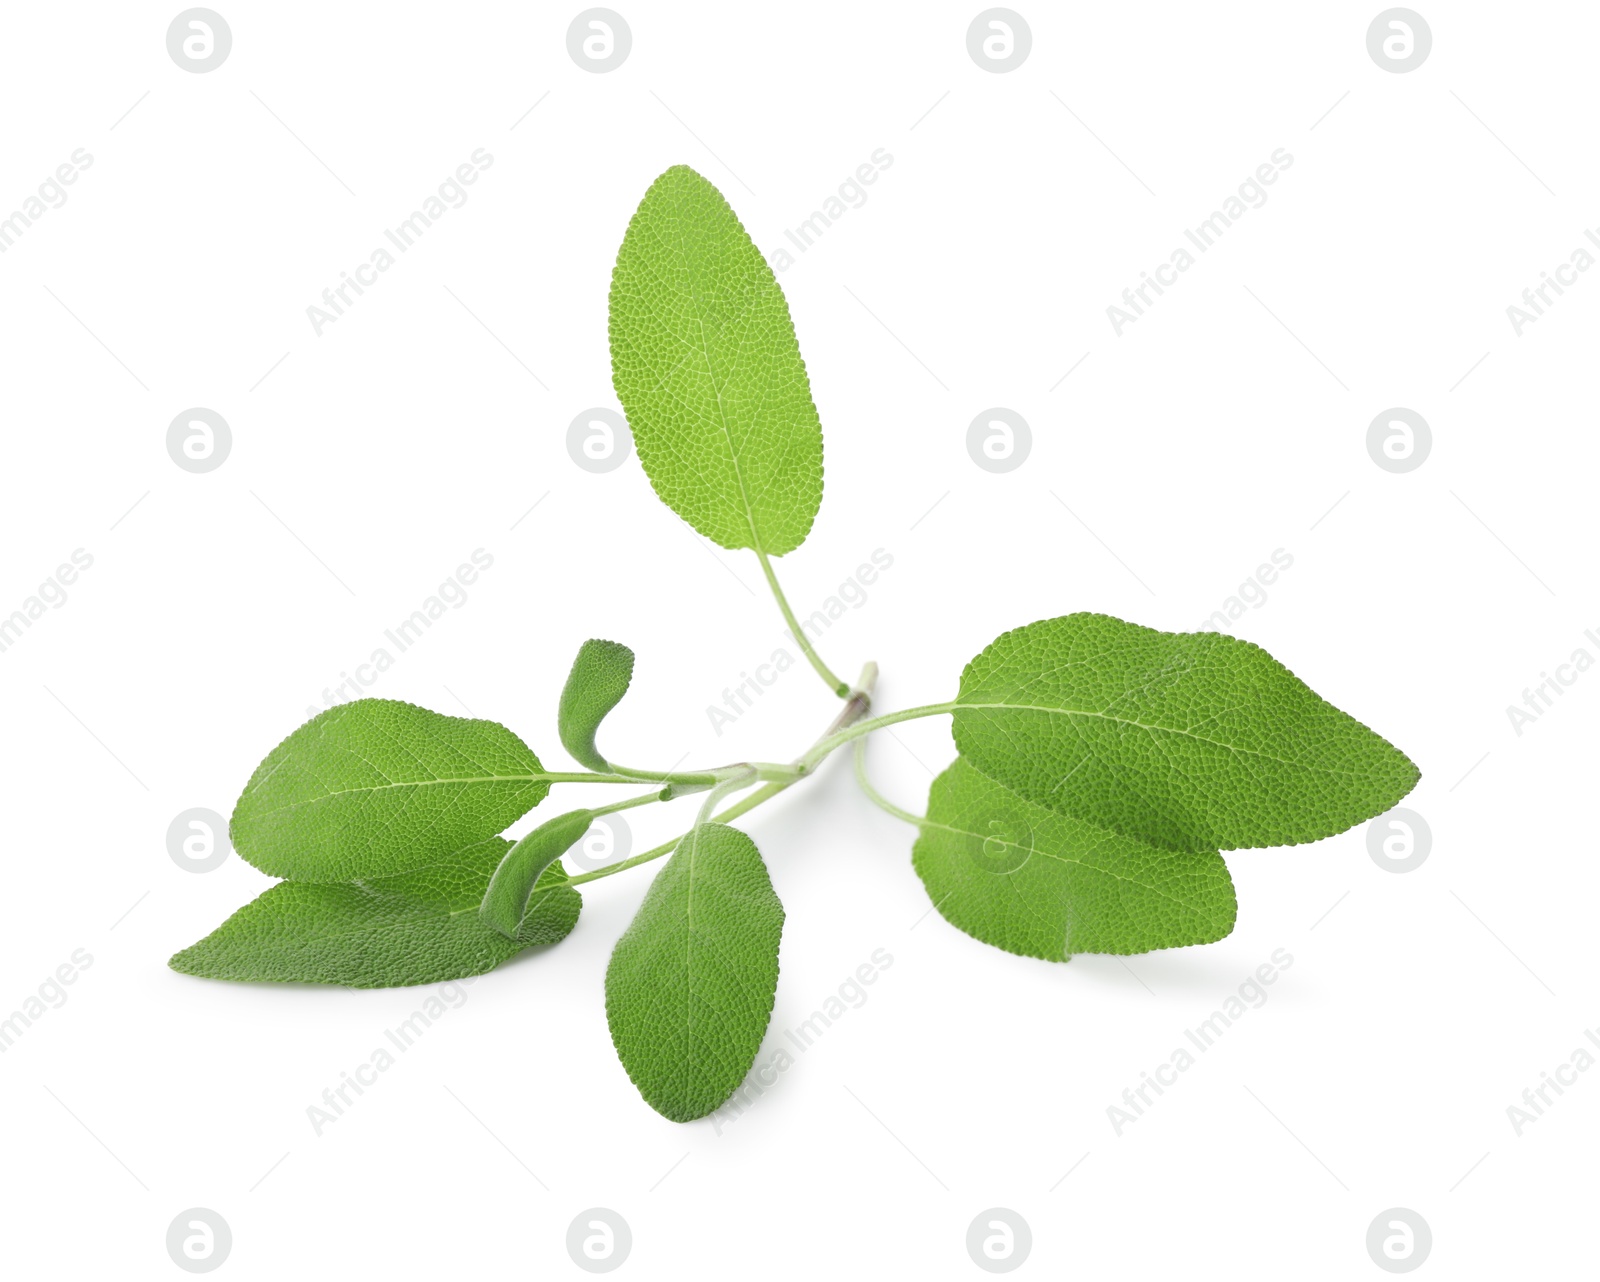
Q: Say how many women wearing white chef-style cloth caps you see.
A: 0